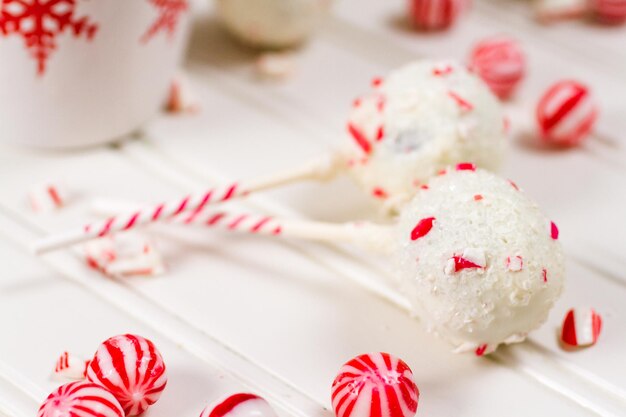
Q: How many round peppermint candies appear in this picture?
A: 8